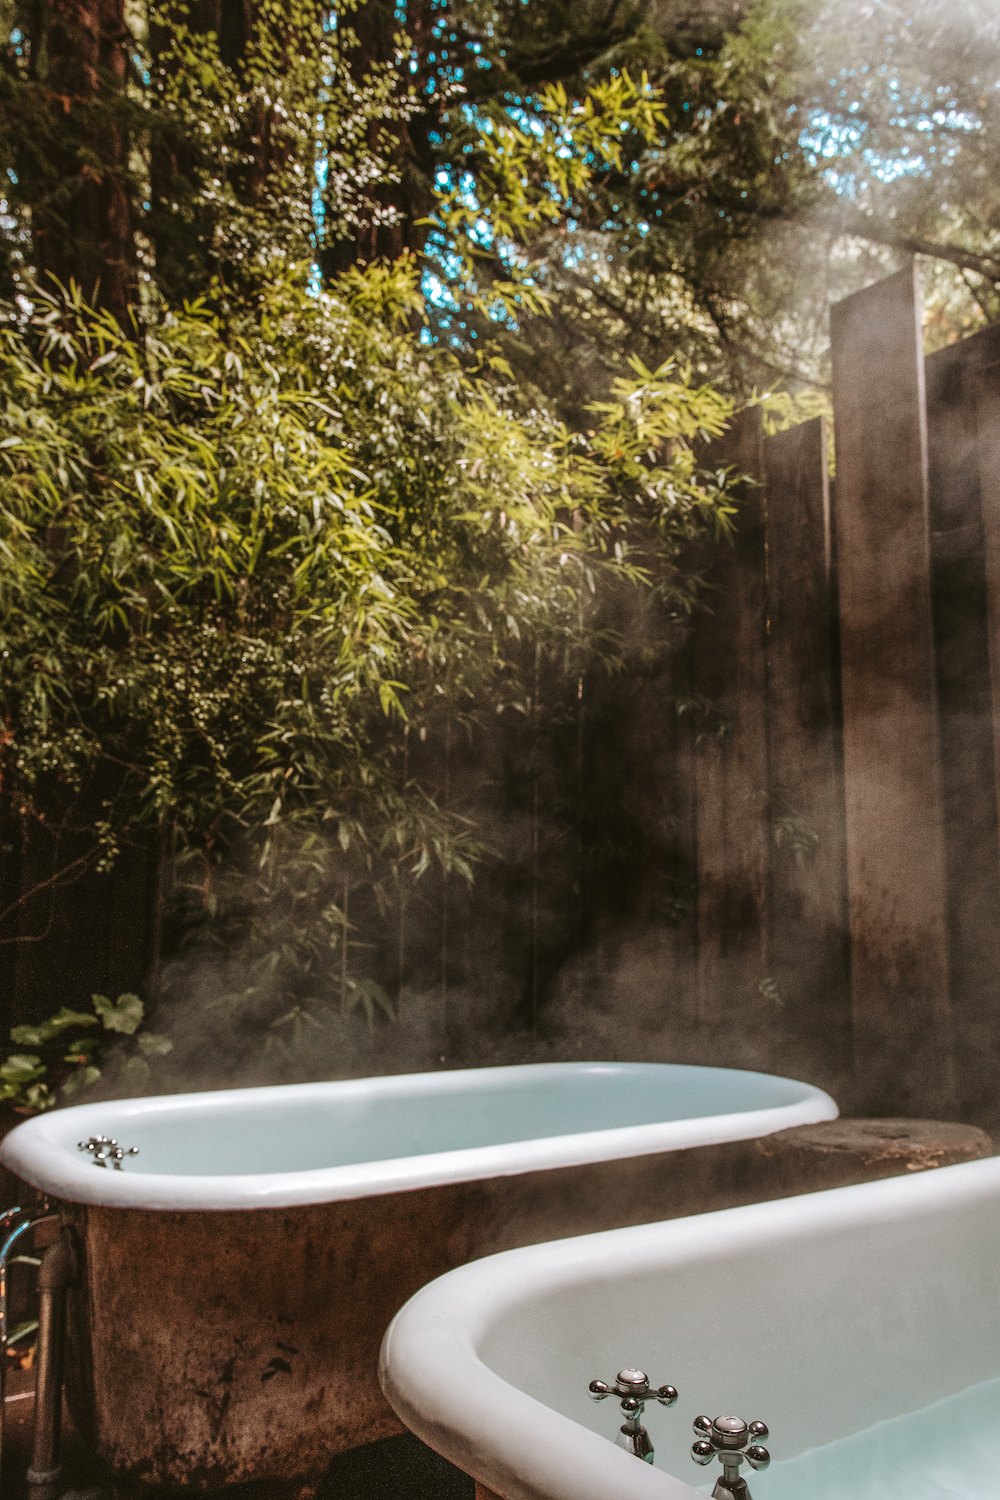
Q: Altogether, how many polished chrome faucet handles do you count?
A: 4